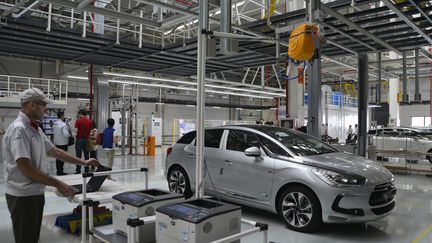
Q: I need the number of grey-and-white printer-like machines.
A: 2